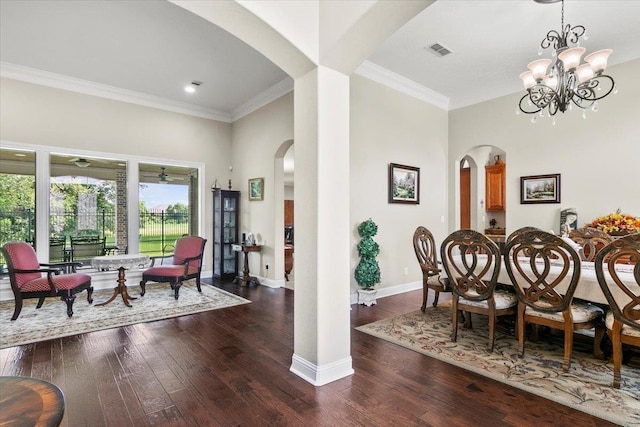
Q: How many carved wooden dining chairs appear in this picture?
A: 6